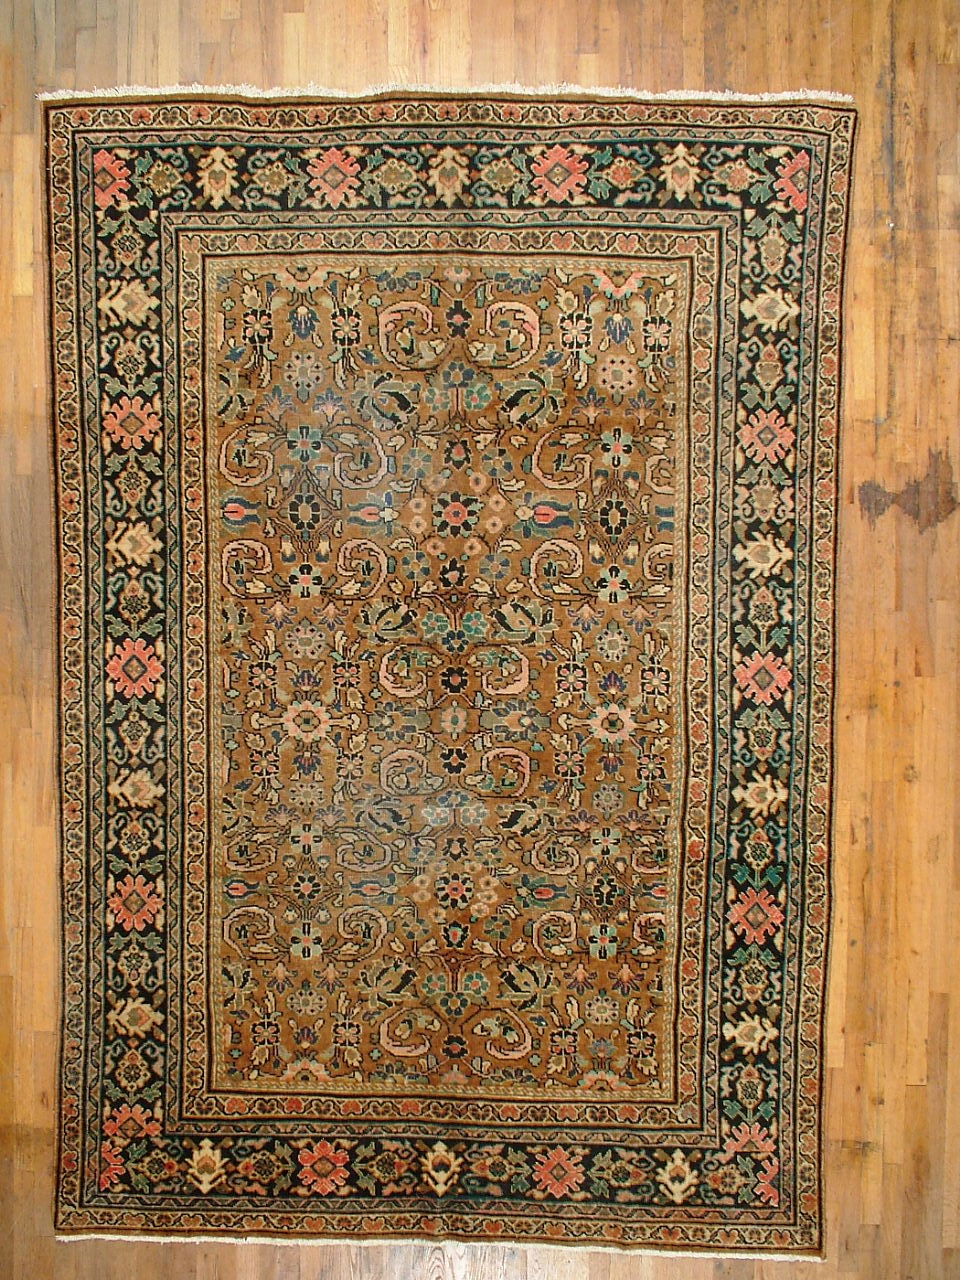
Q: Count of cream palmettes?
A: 14